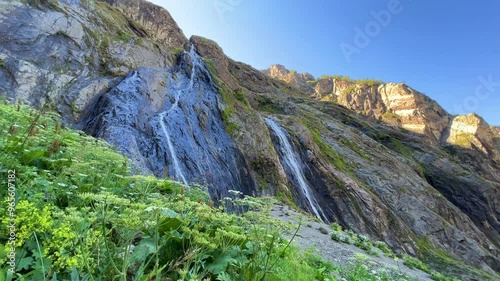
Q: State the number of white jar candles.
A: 0